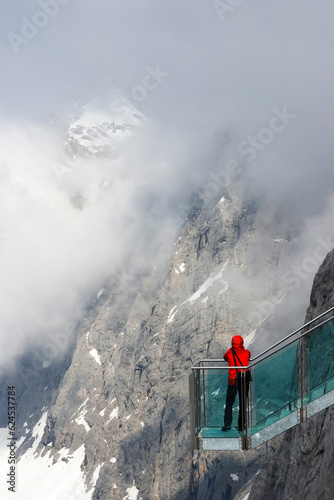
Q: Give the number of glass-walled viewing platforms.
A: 1